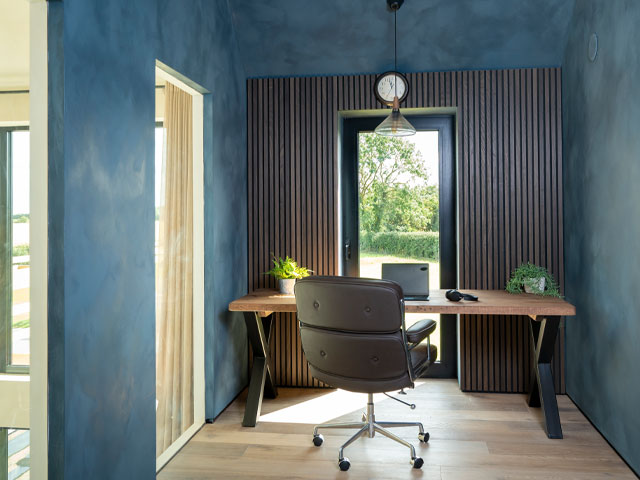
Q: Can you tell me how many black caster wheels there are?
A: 4